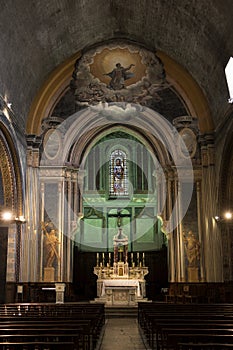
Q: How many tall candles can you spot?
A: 6